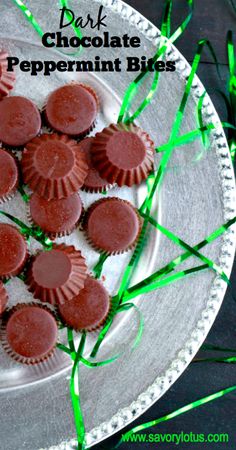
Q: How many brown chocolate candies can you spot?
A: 14